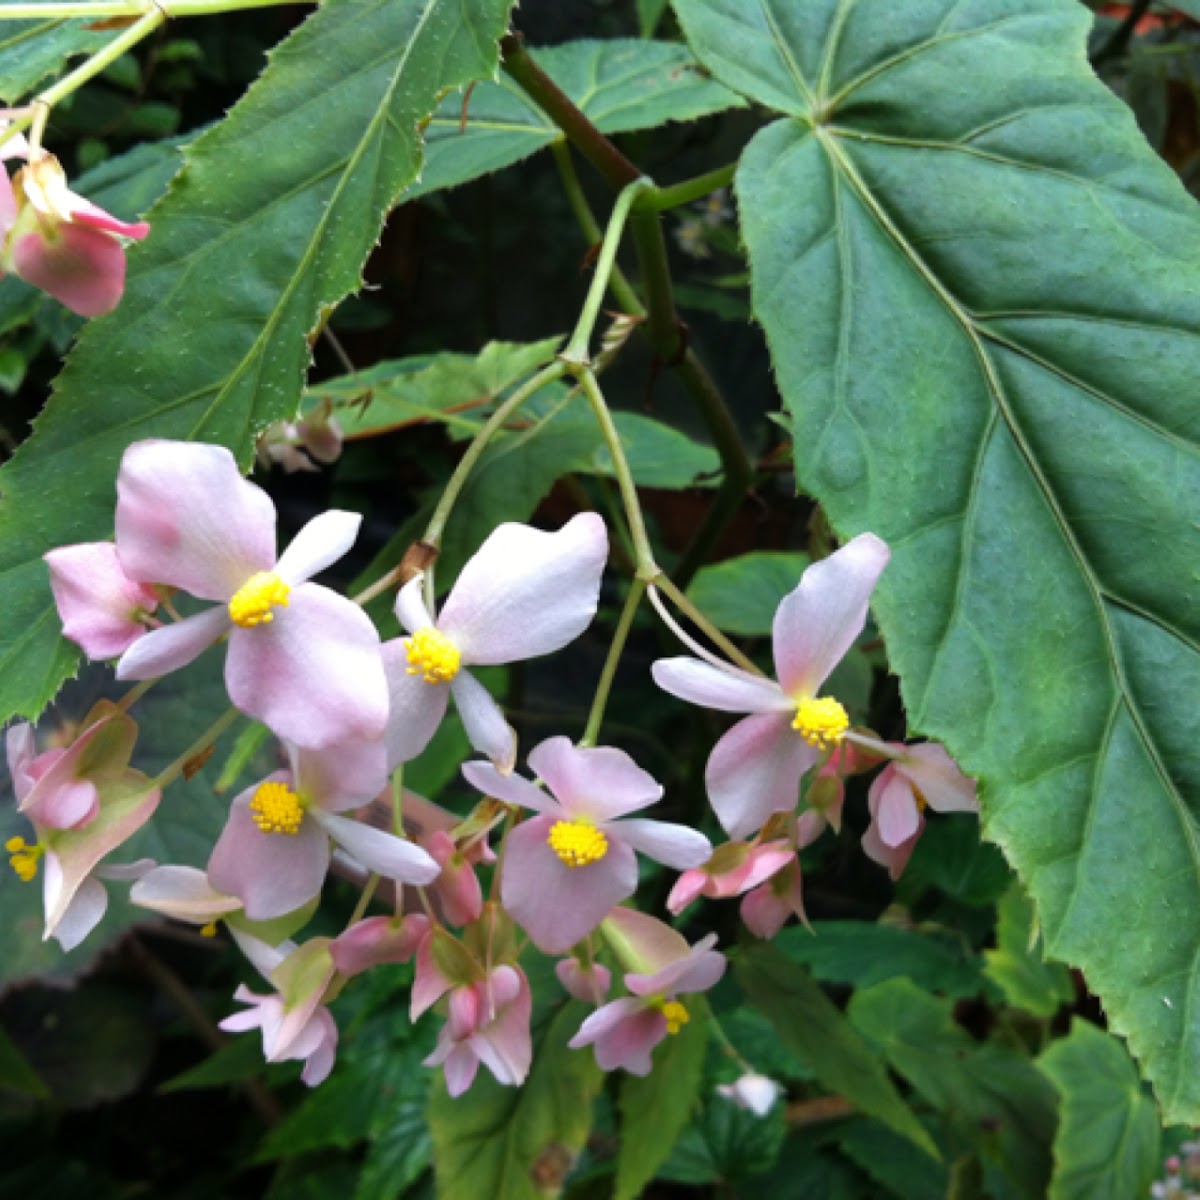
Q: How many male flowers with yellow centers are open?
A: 5